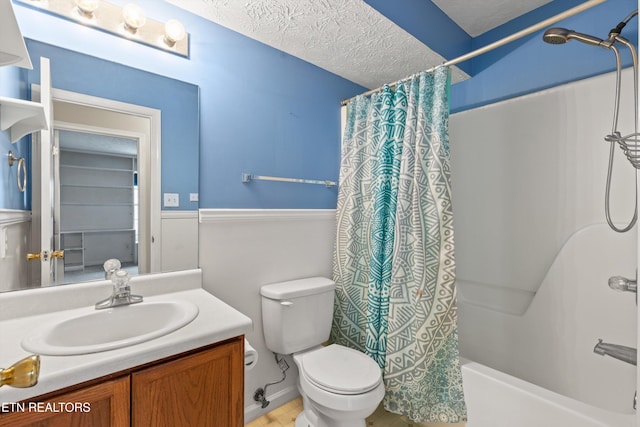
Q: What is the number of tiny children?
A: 0